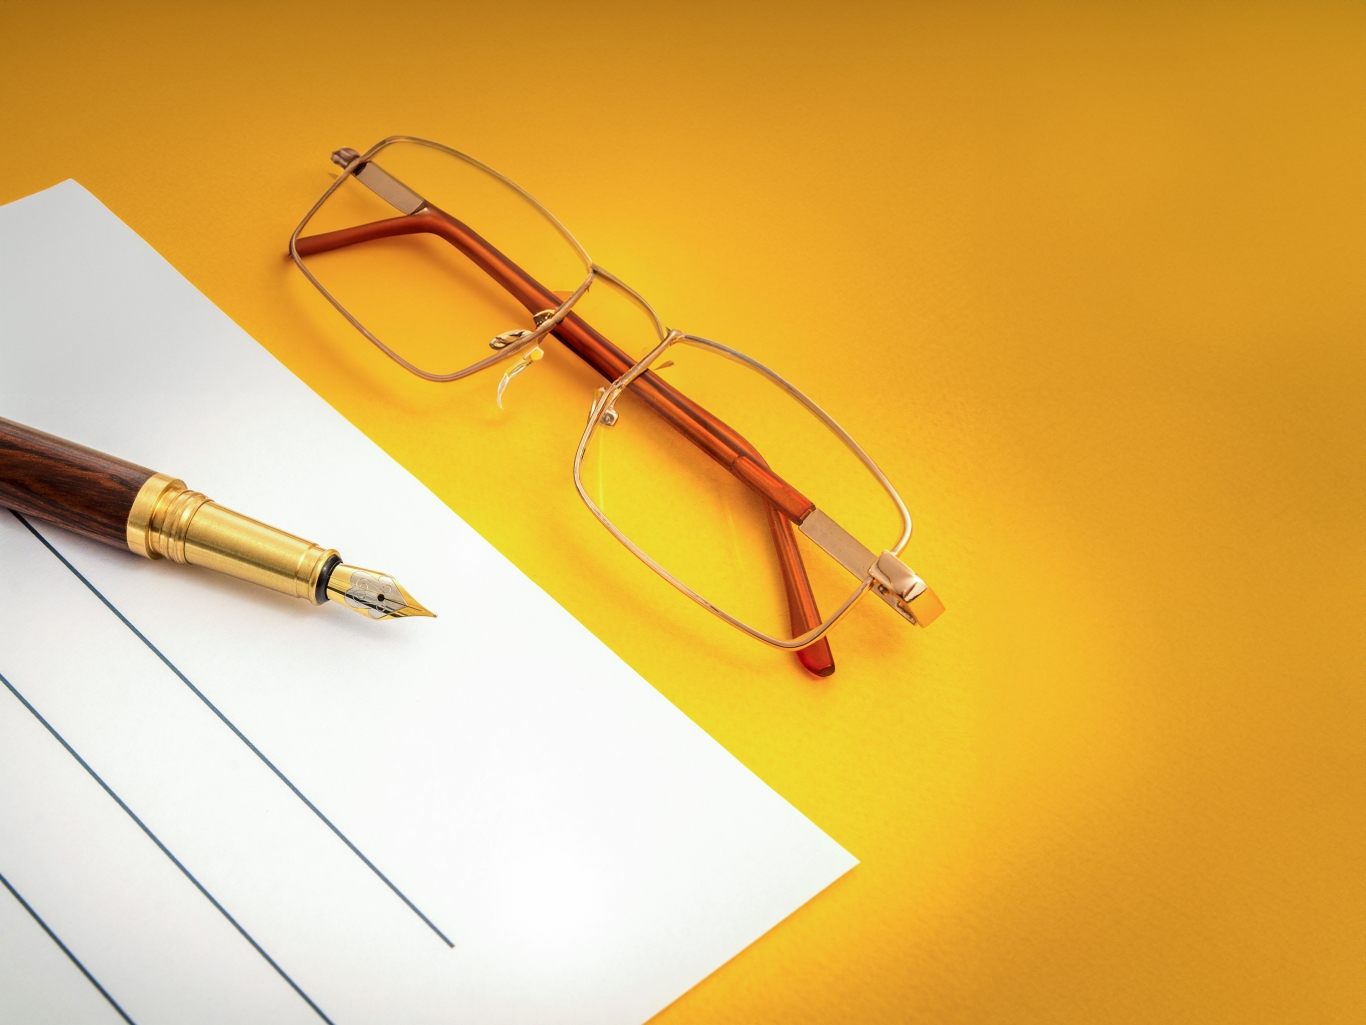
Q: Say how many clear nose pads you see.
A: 2